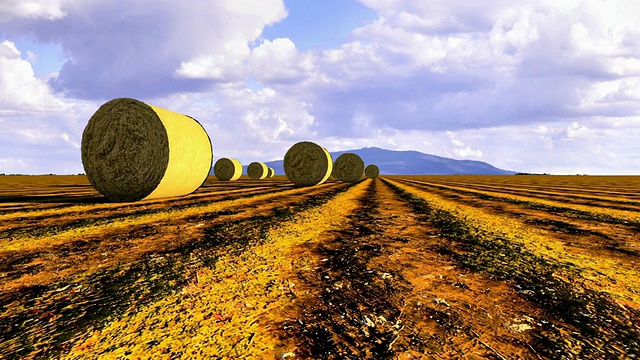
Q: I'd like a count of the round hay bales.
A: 7